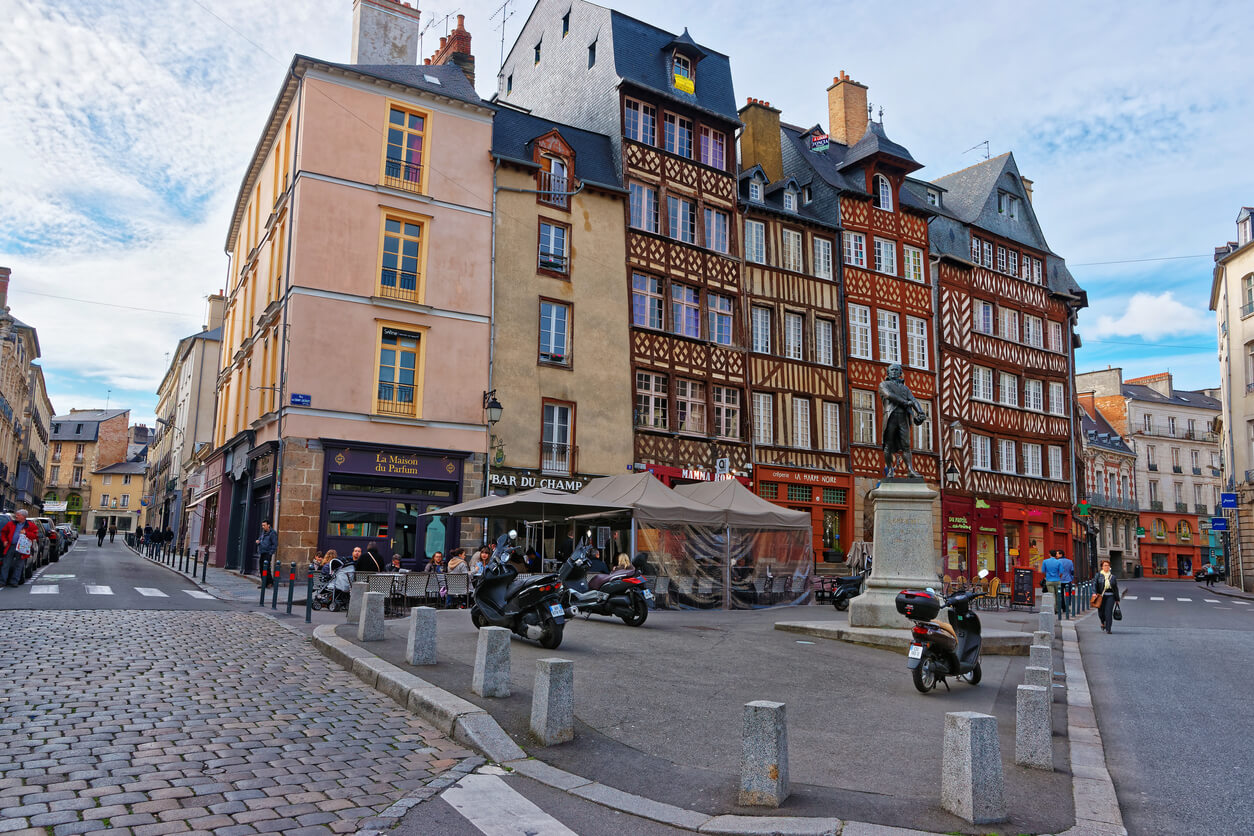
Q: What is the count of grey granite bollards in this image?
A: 14